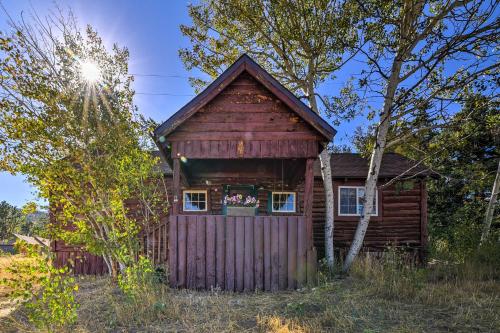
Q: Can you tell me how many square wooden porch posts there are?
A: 2